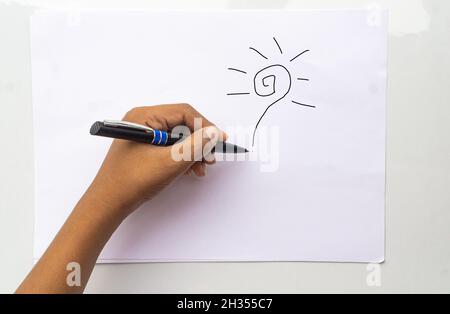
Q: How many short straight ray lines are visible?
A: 7